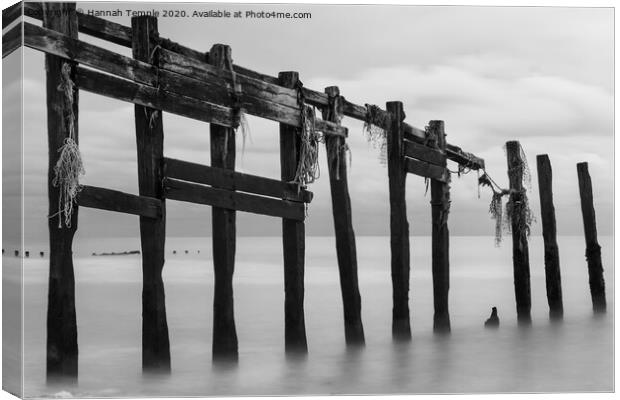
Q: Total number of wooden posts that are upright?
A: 10